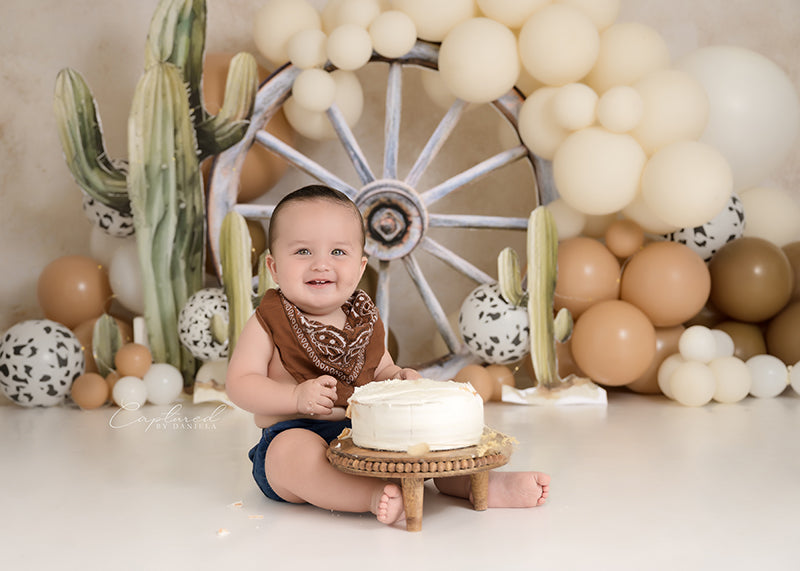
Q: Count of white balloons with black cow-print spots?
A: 5